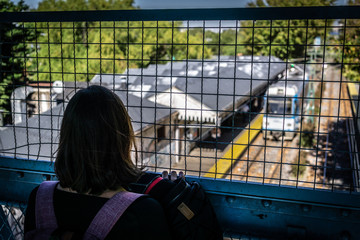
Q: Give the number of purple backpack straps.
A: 2